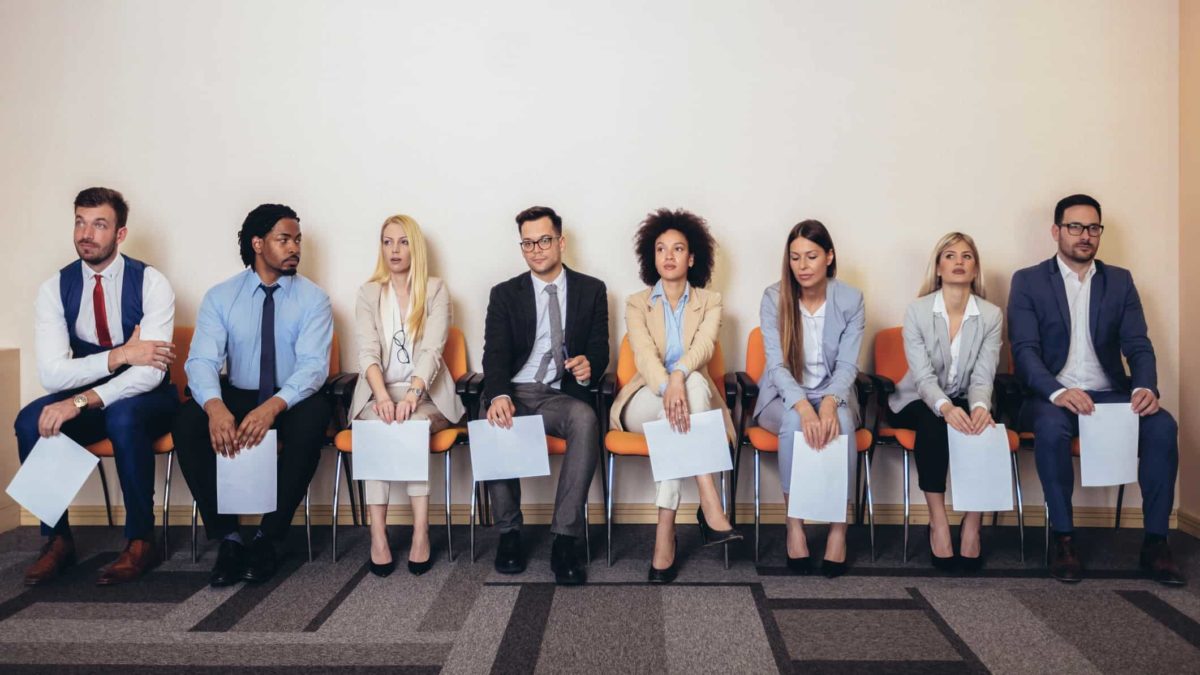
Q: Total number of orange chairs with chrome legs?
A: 8